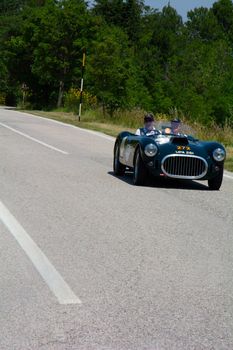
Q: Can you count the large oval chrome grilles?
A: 1